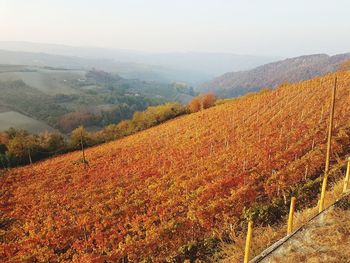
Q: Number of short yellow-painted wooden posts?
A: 3